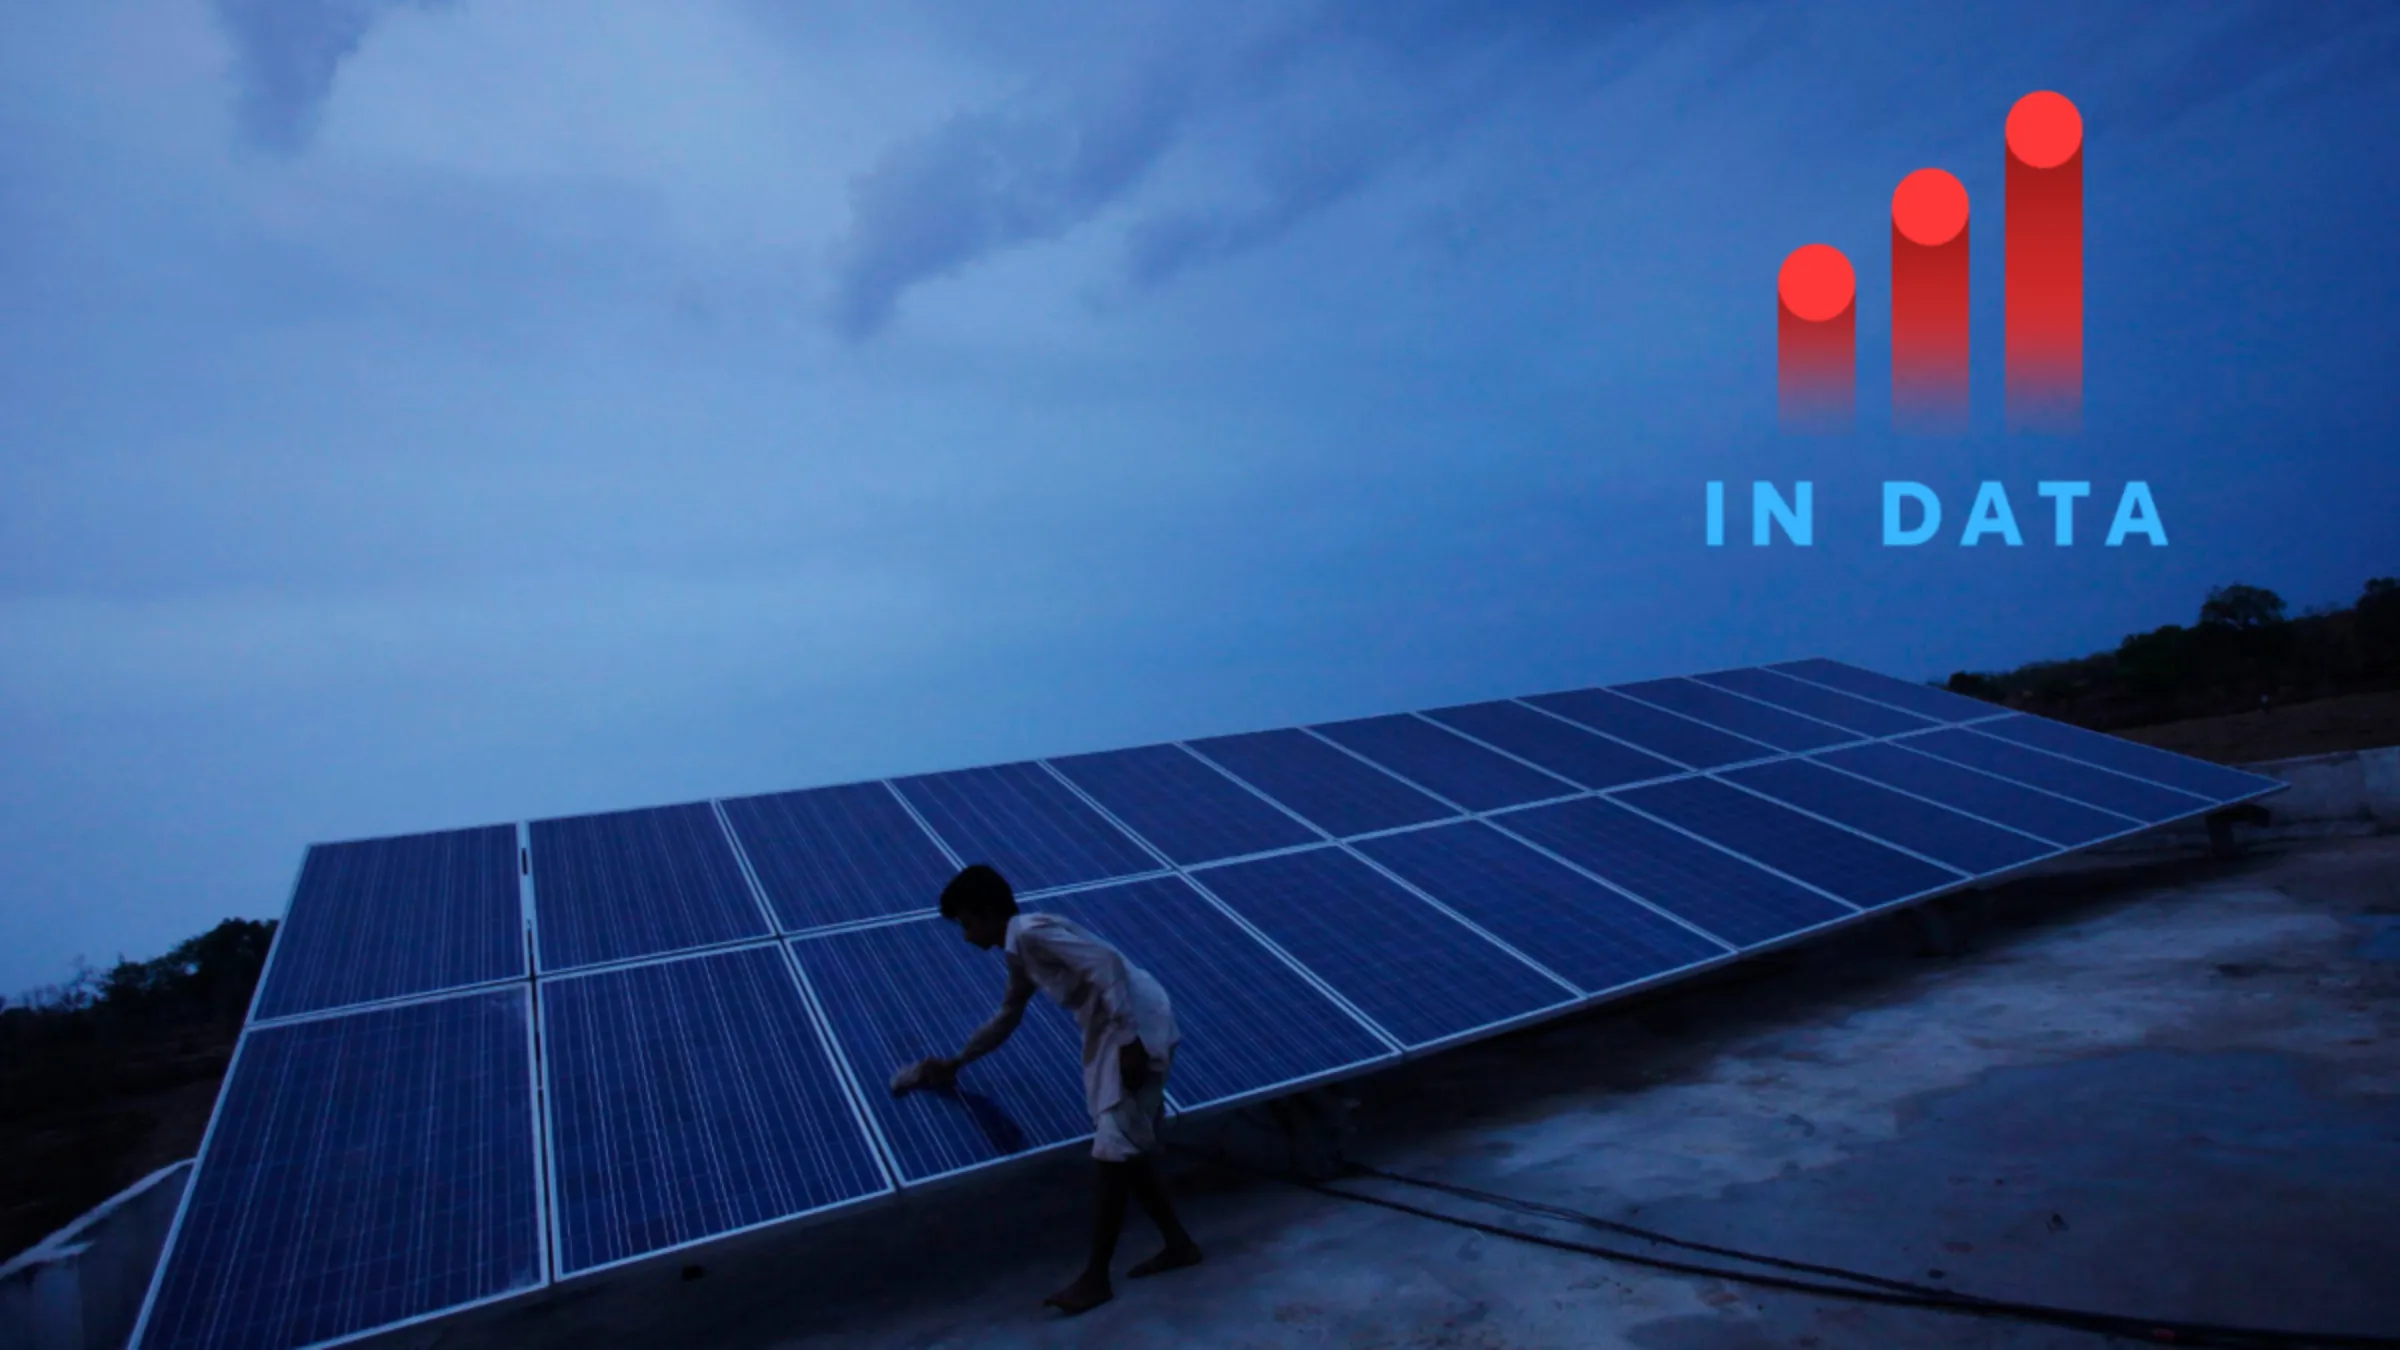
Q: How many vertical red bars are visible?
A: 3